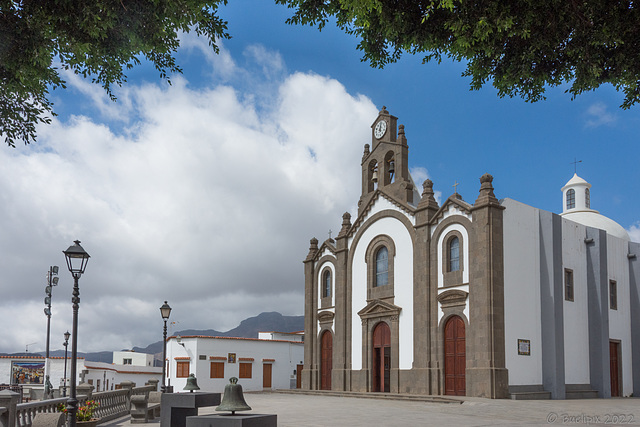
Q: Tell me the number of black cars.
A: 0